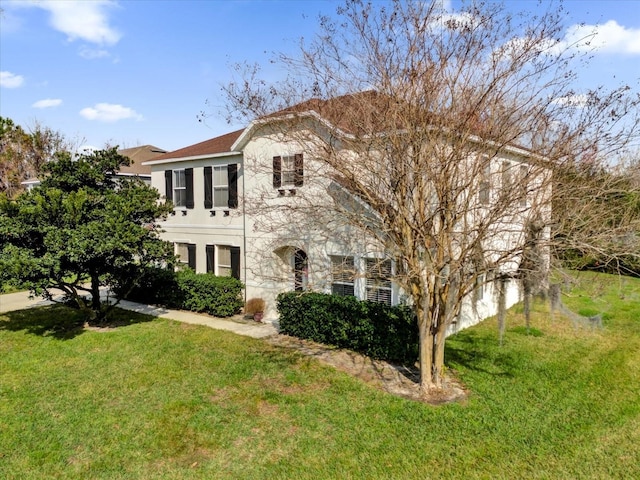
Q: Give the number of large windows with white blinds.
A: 2